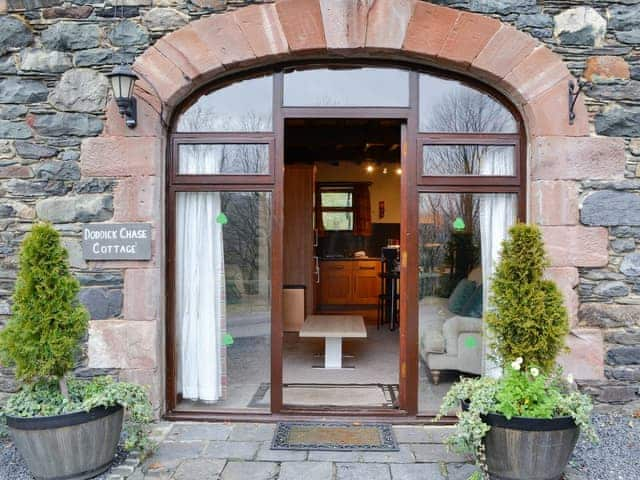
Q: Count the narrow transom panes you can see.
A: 2